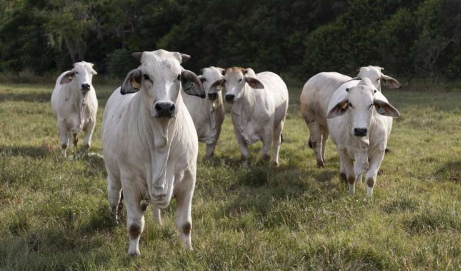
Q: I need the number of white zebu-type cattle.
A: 6